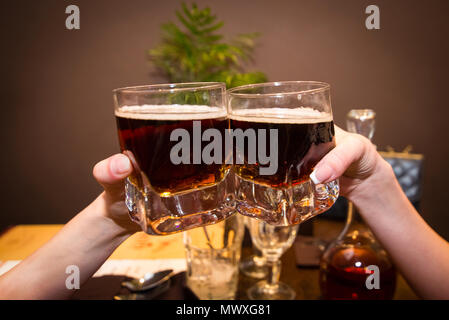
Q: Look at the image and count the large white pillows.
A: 0